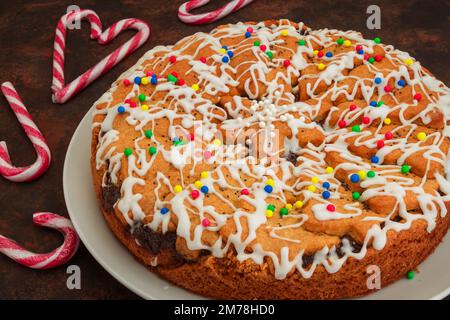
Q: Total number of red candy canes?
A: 5